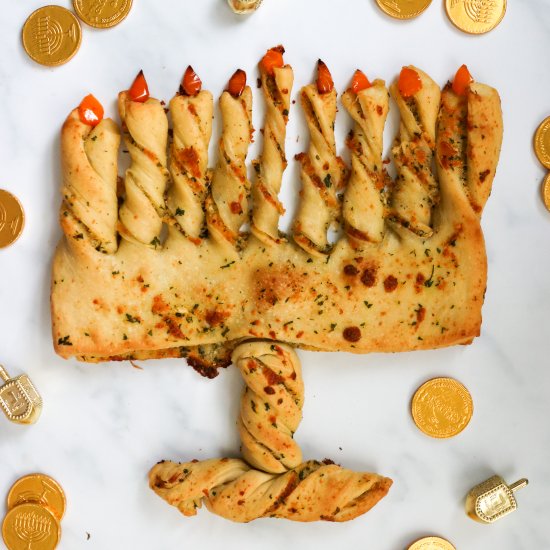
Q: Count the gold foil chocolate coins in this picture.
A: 11